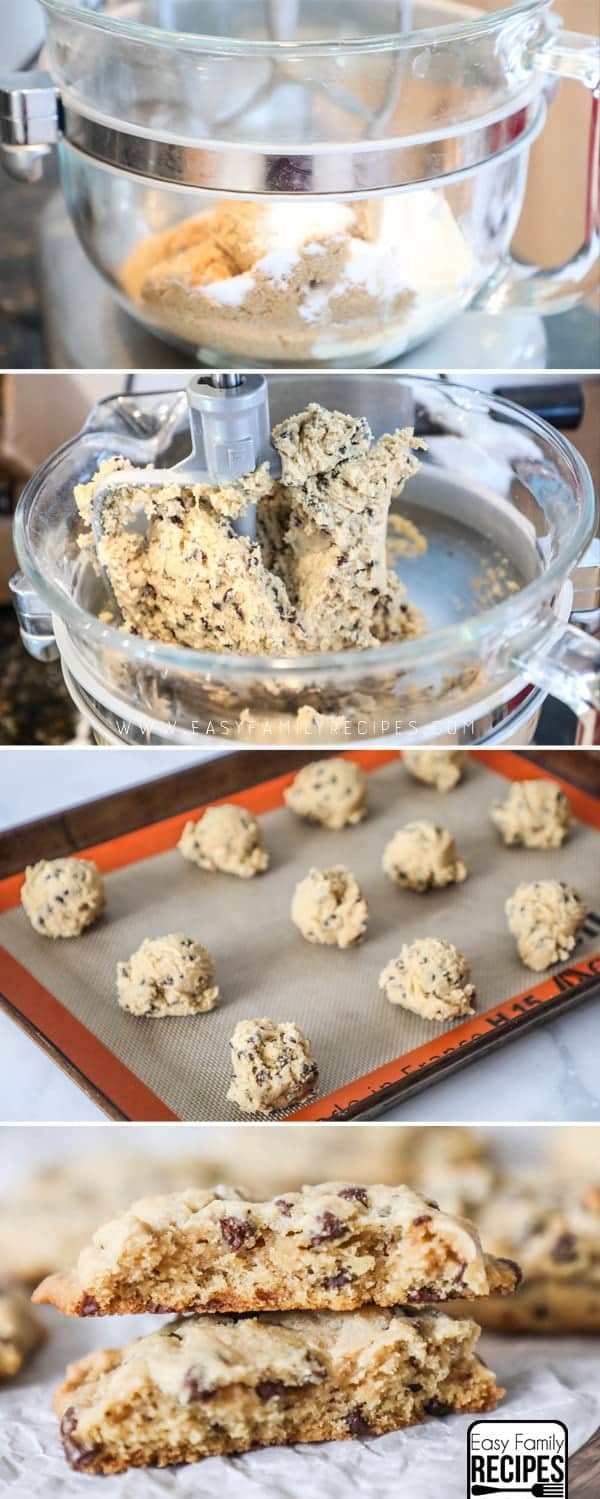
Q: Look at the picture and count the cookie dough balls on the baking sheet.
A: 11